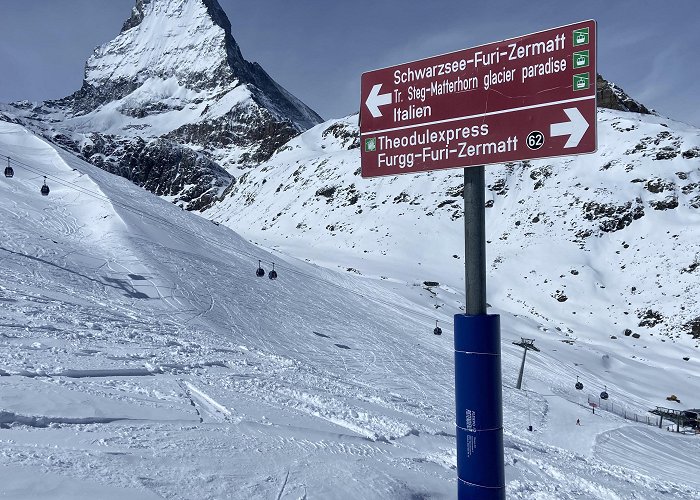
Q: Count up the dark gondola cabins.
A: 7